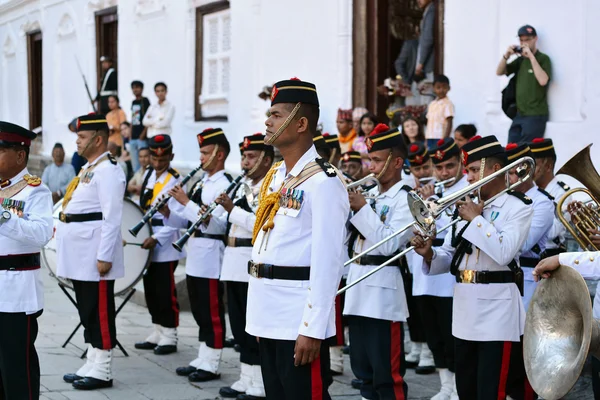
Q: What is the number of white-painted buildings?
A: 1